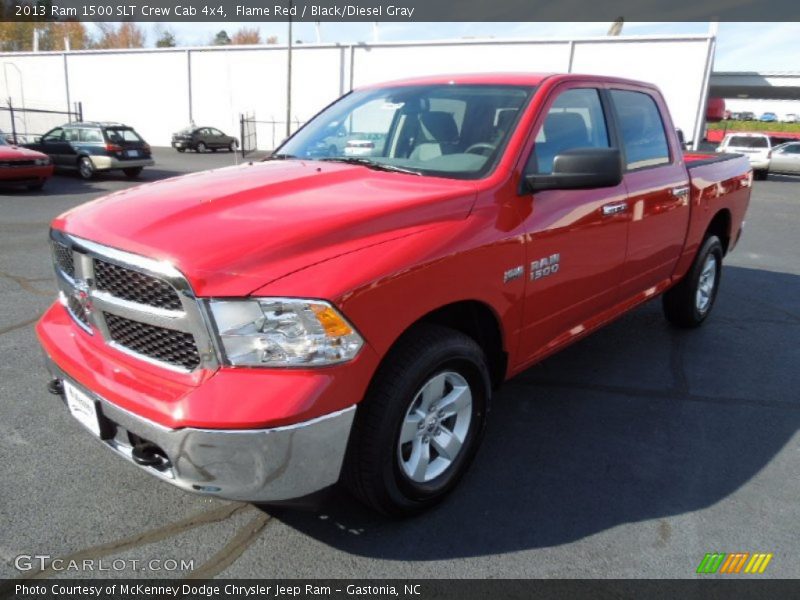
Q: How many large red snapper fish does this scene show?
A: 0